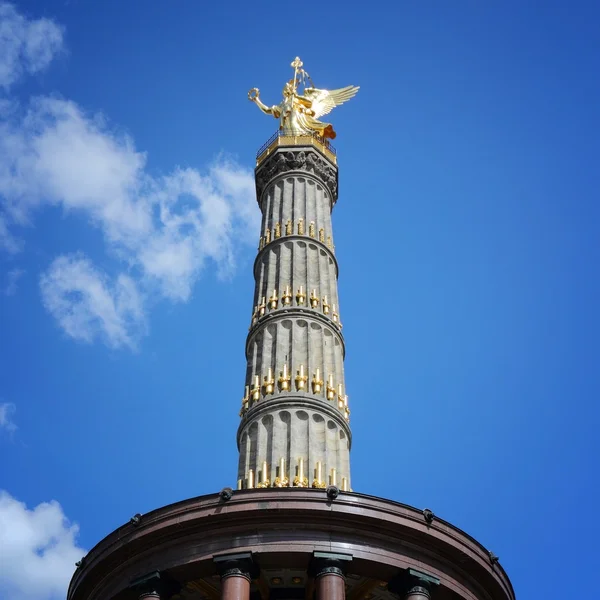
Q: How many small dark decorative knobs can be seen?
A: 6